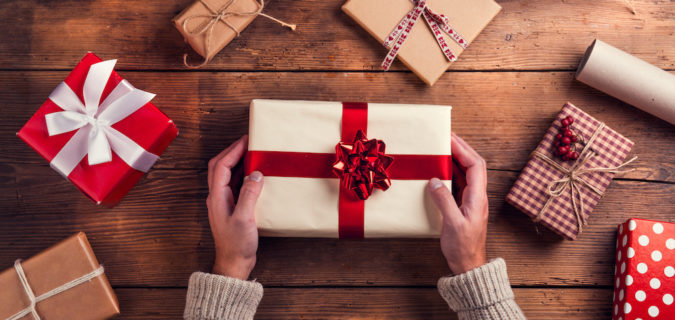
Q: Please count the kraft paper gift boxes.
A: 3